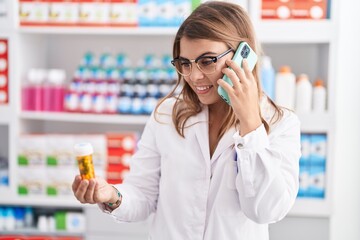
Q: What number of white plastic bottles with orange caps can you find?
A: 3